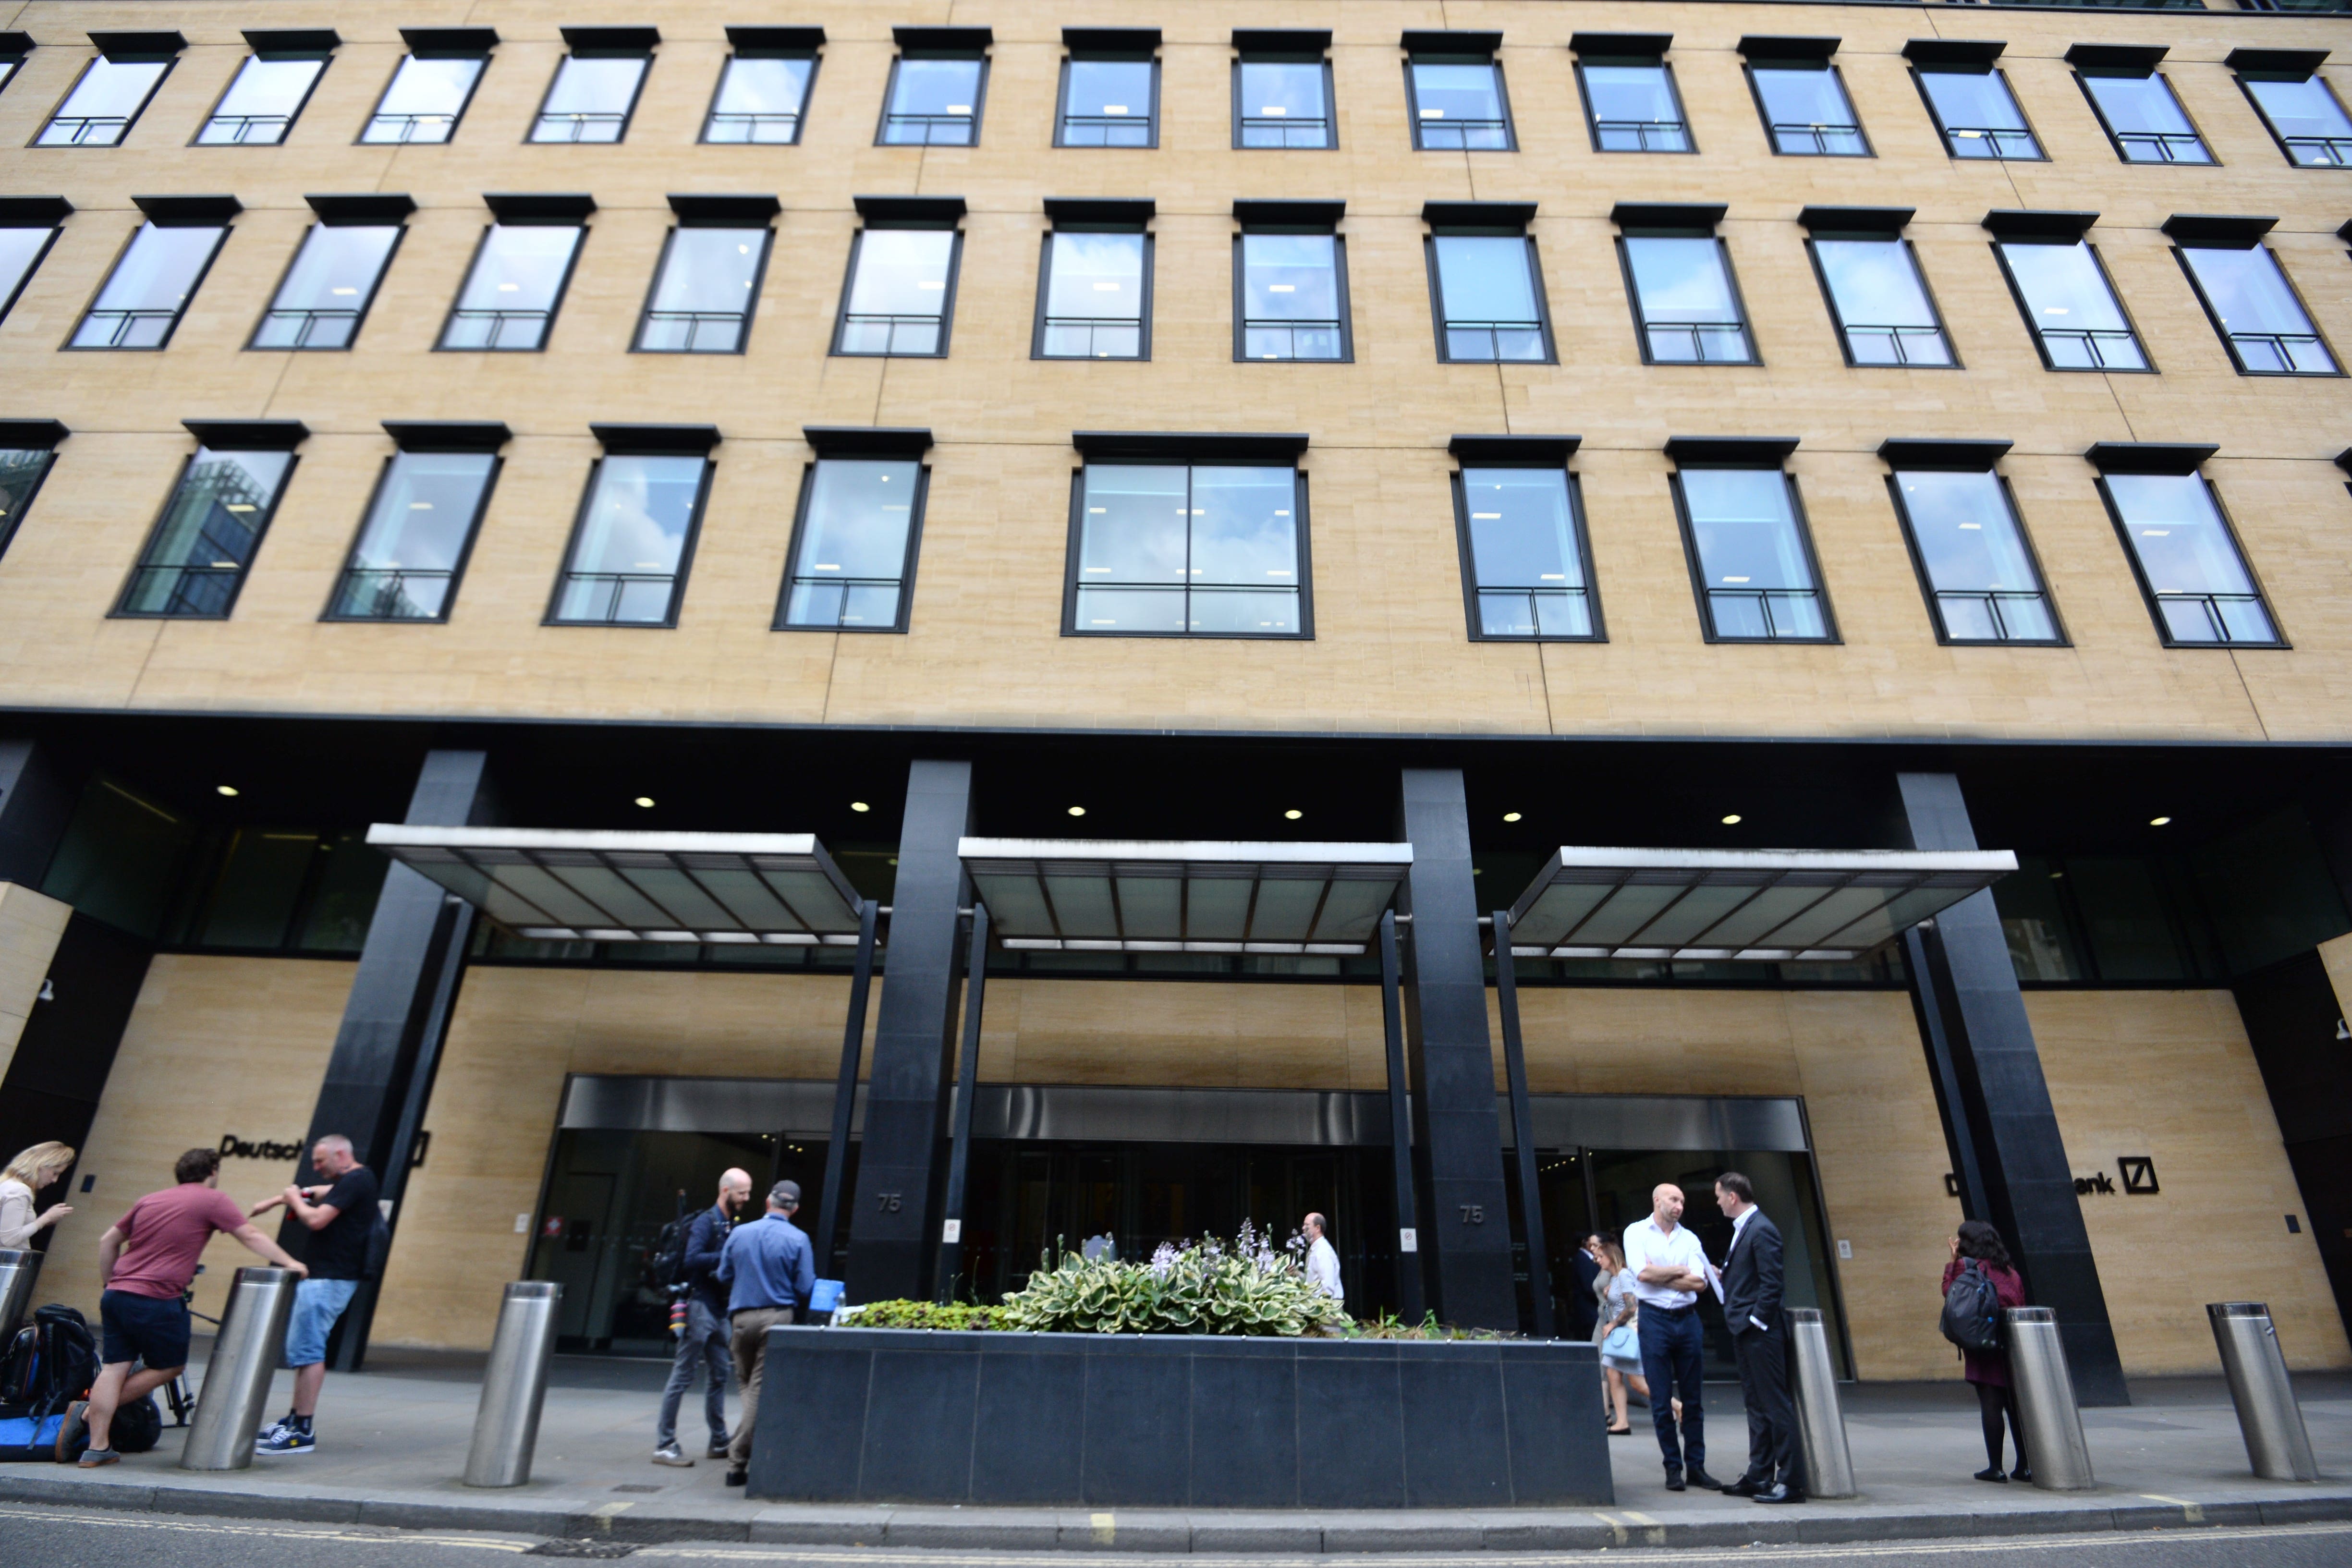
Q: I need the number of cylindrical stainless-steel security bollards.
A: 6